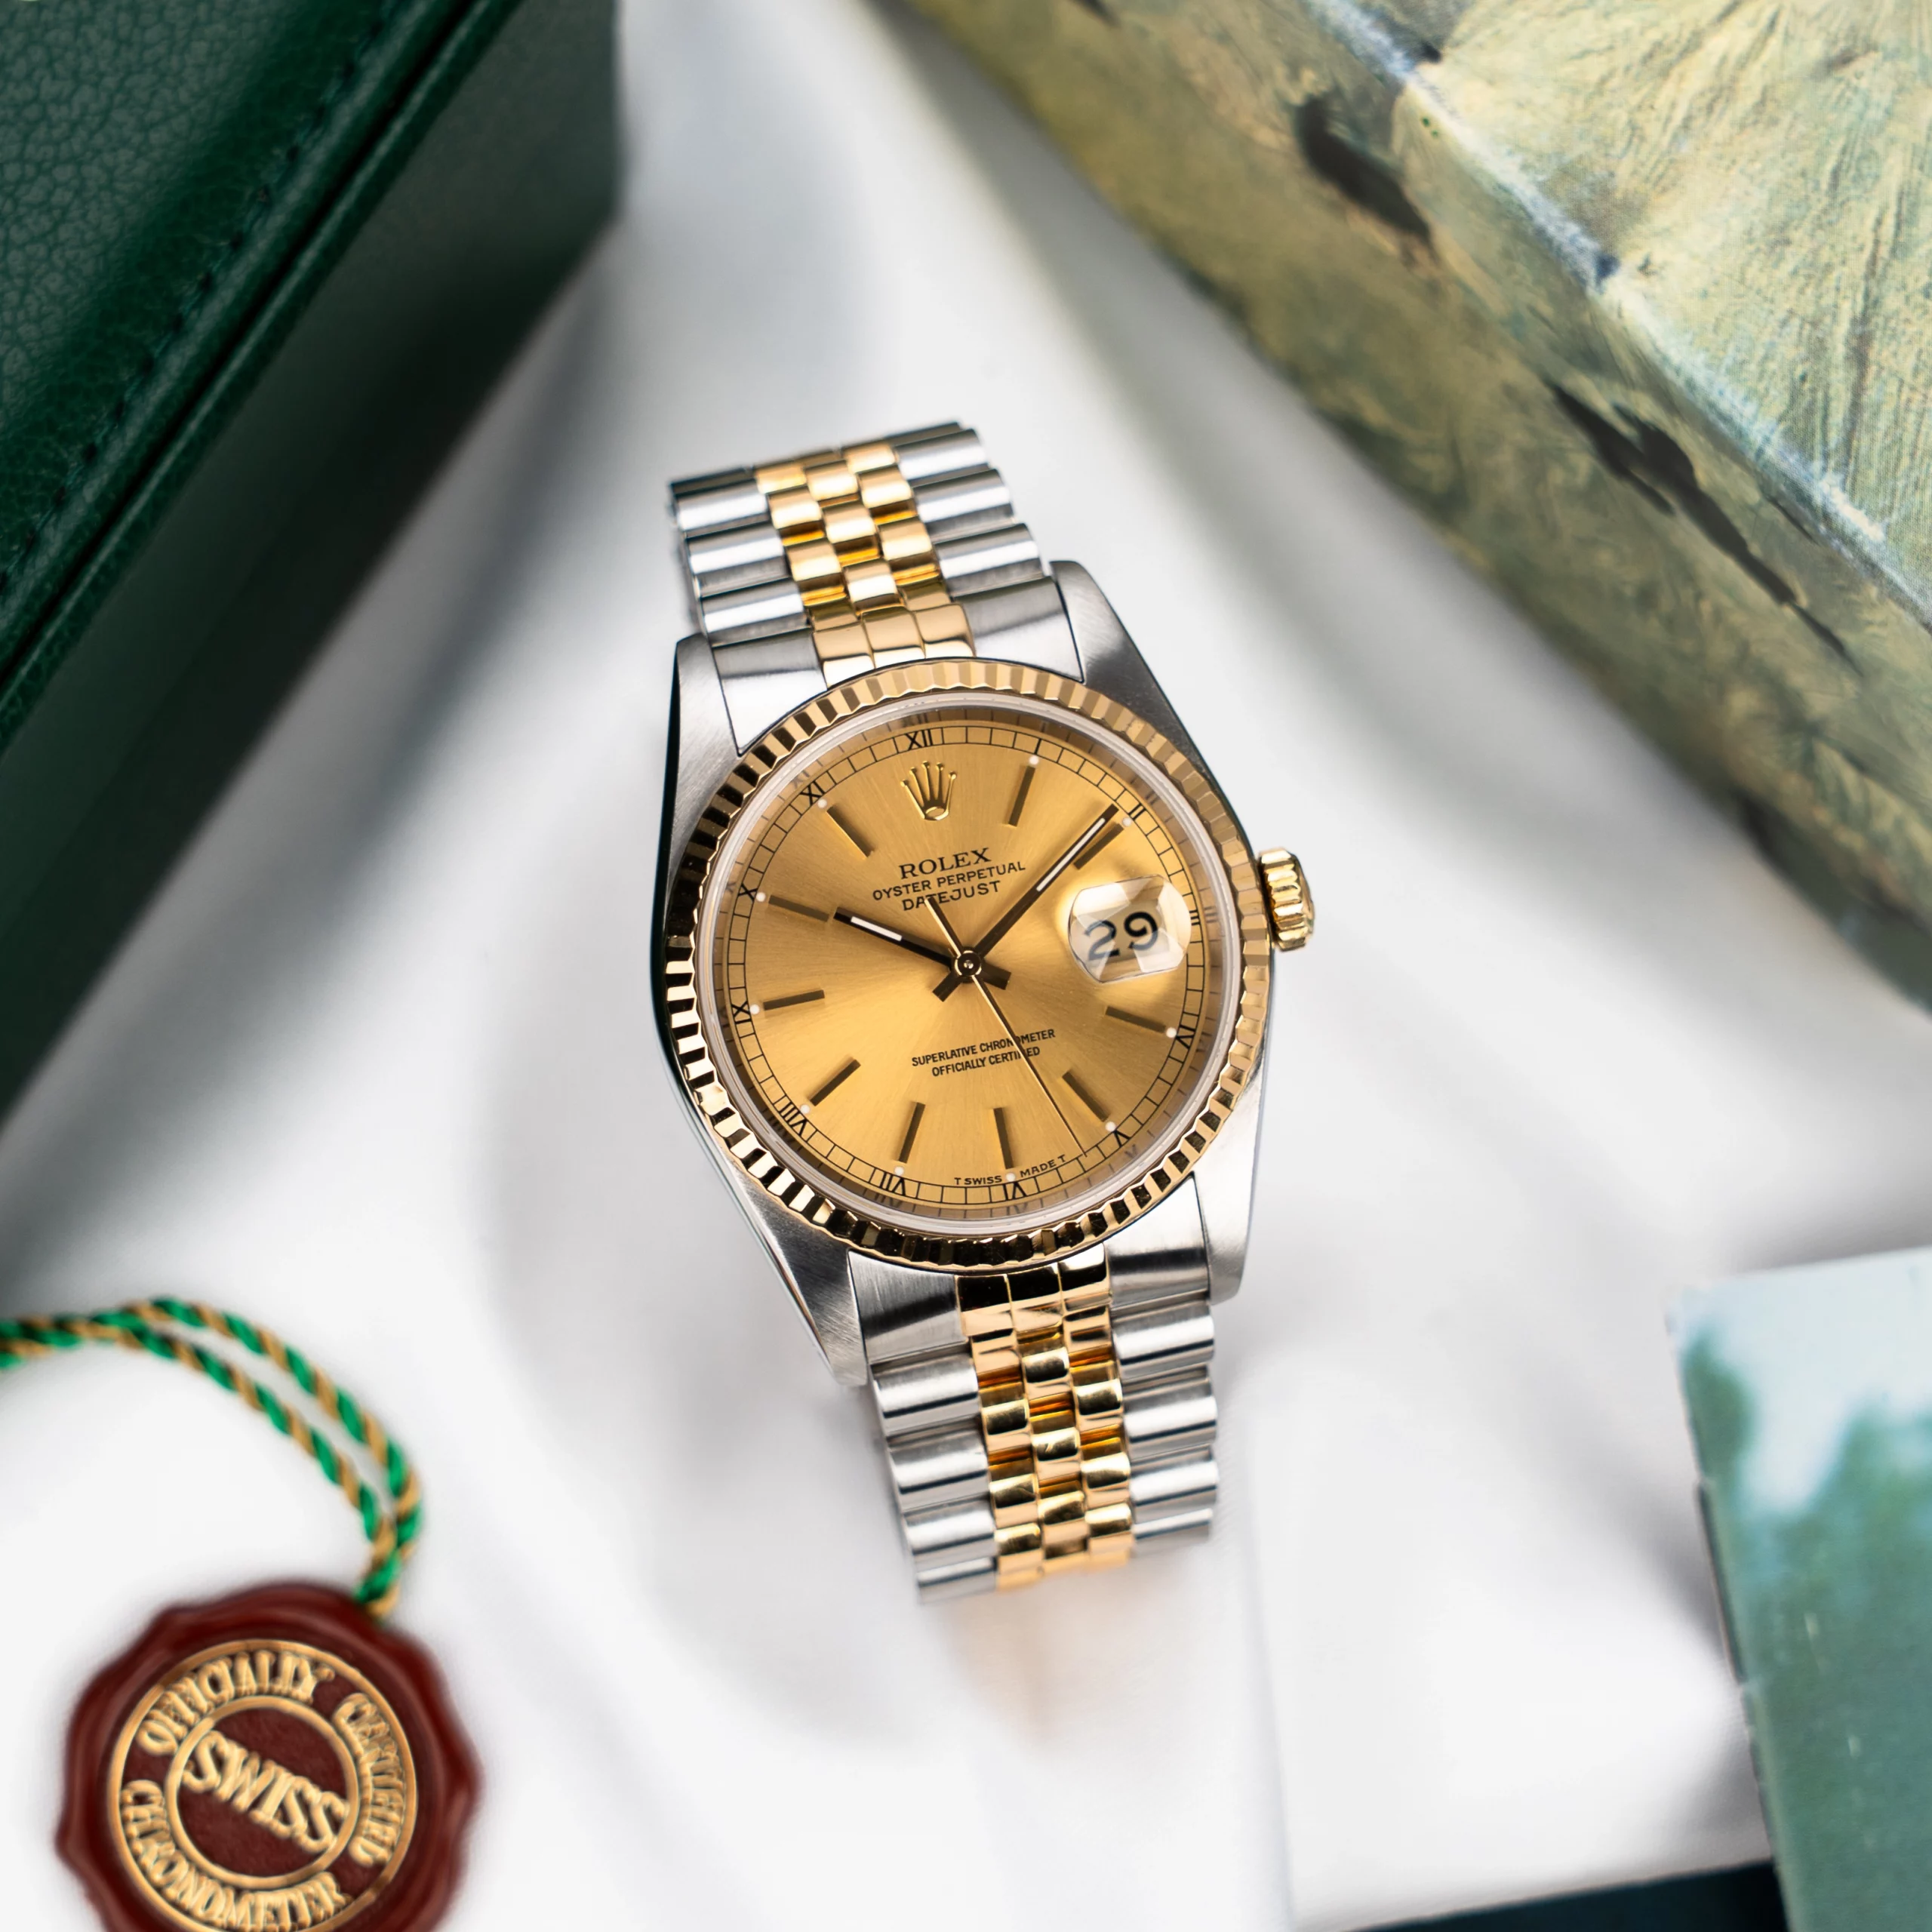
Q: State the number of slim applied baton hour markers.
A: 10